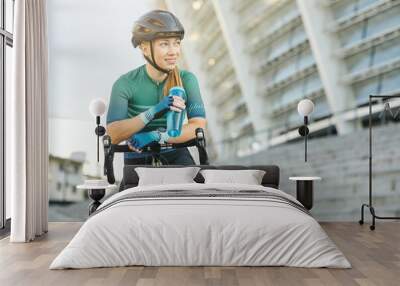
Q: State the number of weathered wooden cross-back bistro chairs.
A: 0